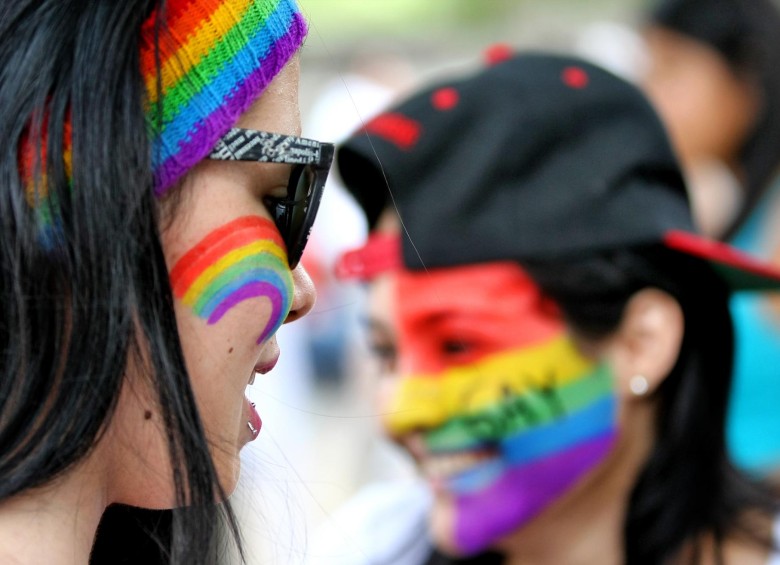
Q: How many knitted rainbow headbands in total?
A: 1